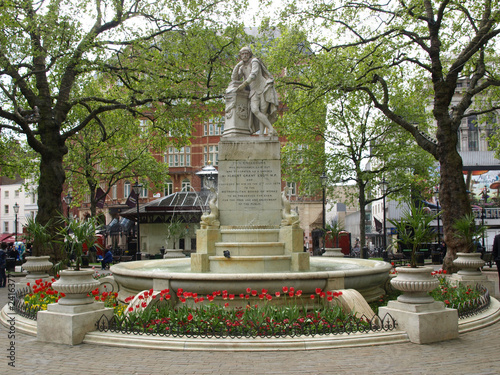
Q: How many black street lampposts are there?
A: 7